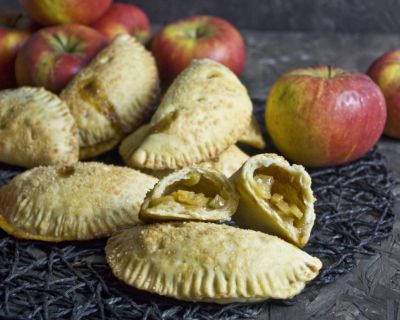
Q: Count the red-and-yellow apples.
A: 7